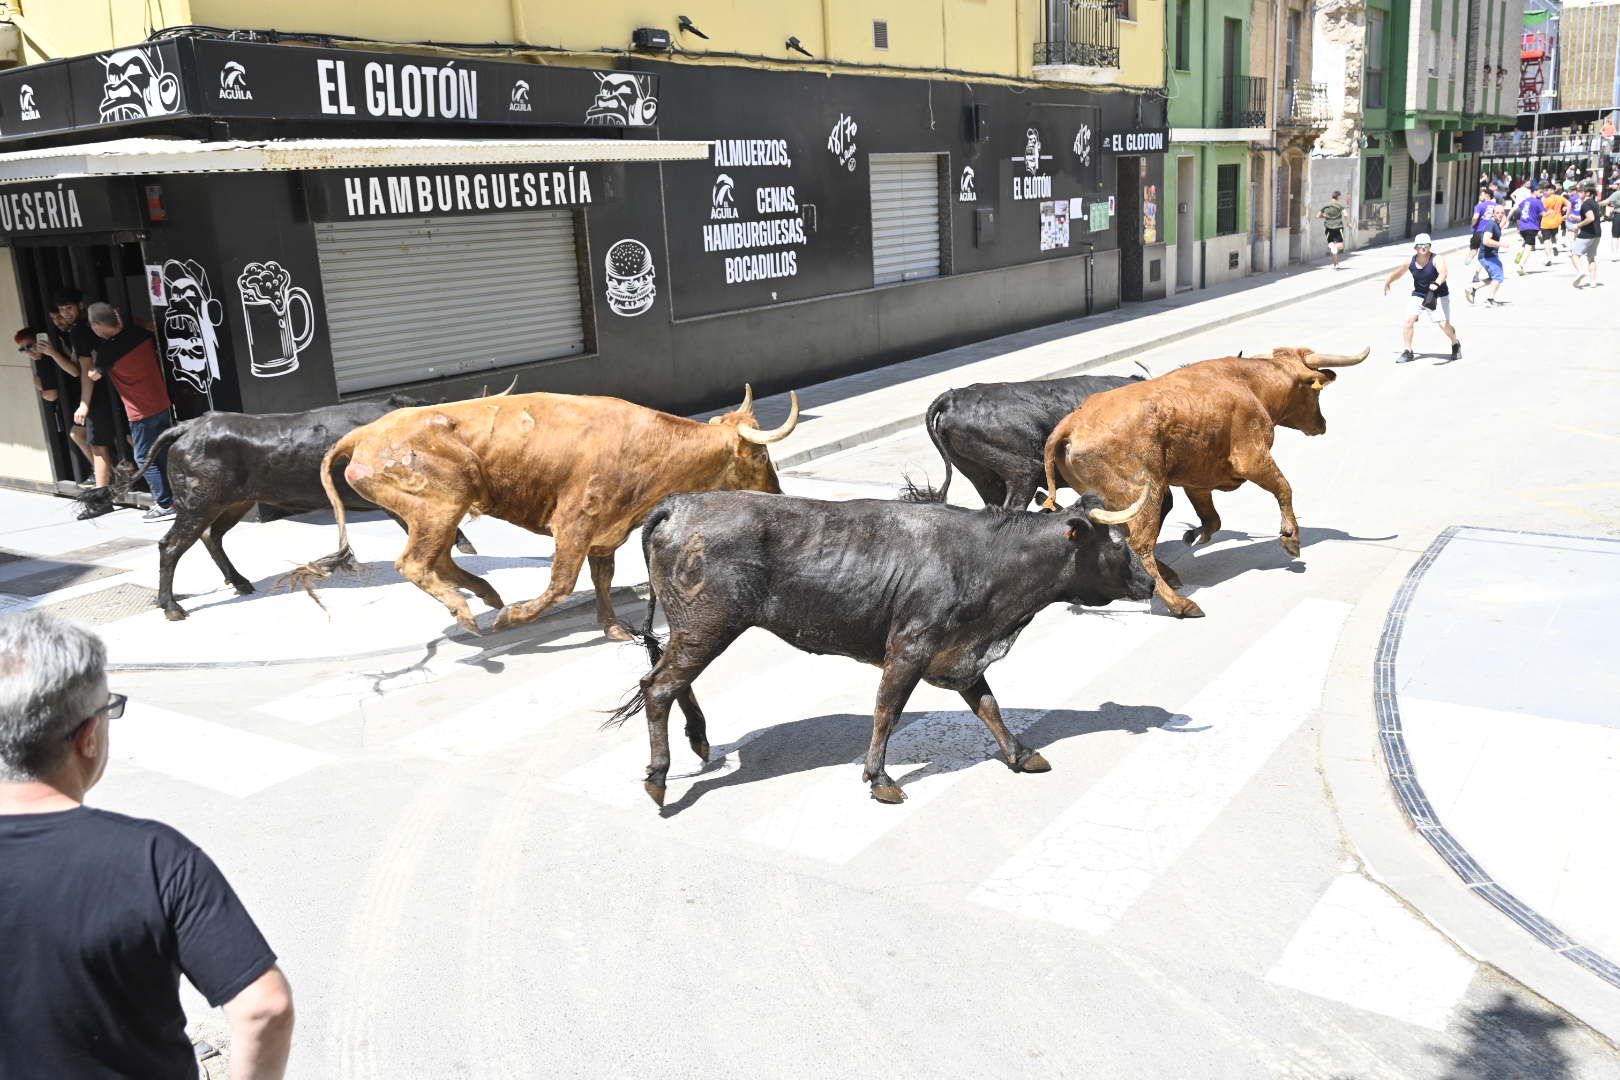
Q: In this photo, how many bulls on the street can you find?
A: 5